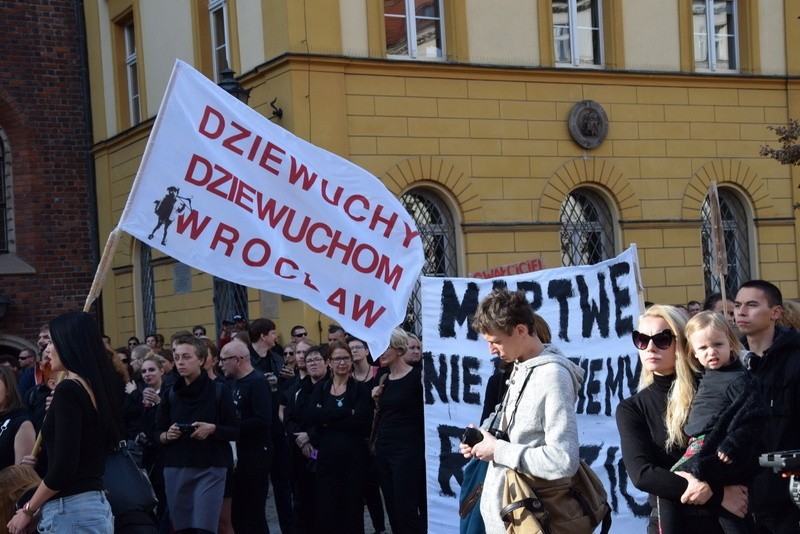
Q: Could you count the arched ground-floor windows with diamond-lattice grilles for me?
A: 3